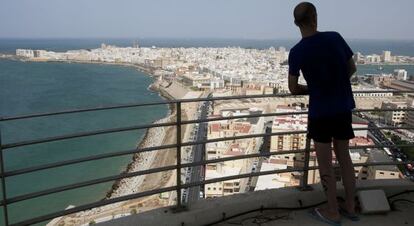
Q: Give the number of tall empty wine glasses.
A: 0